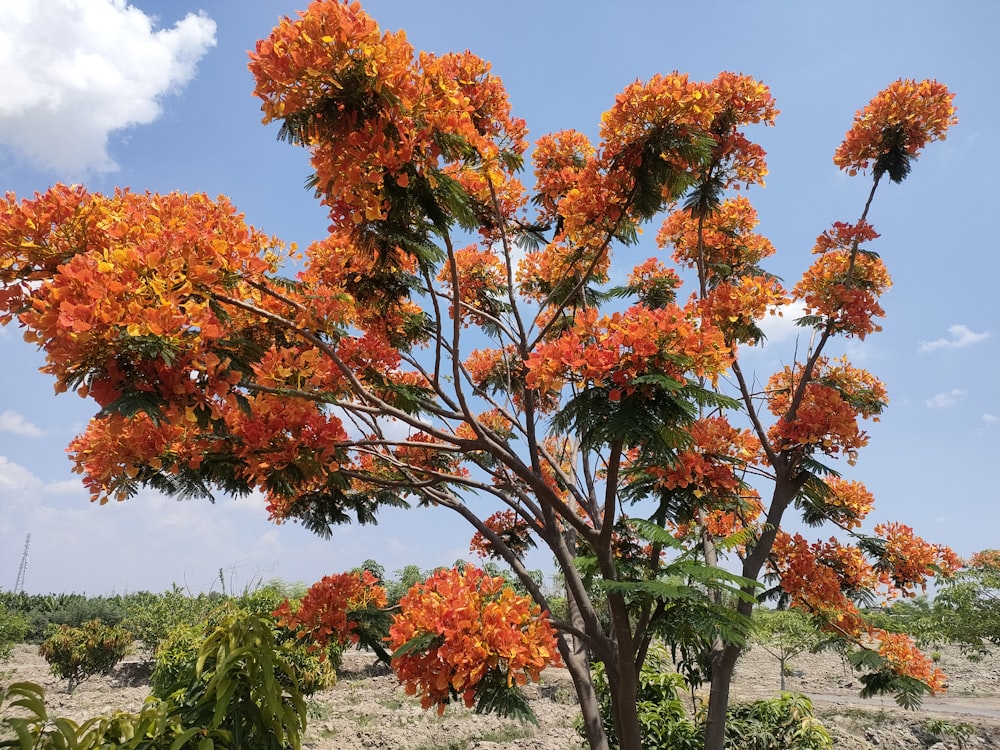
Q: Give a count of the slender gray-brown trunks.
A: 3